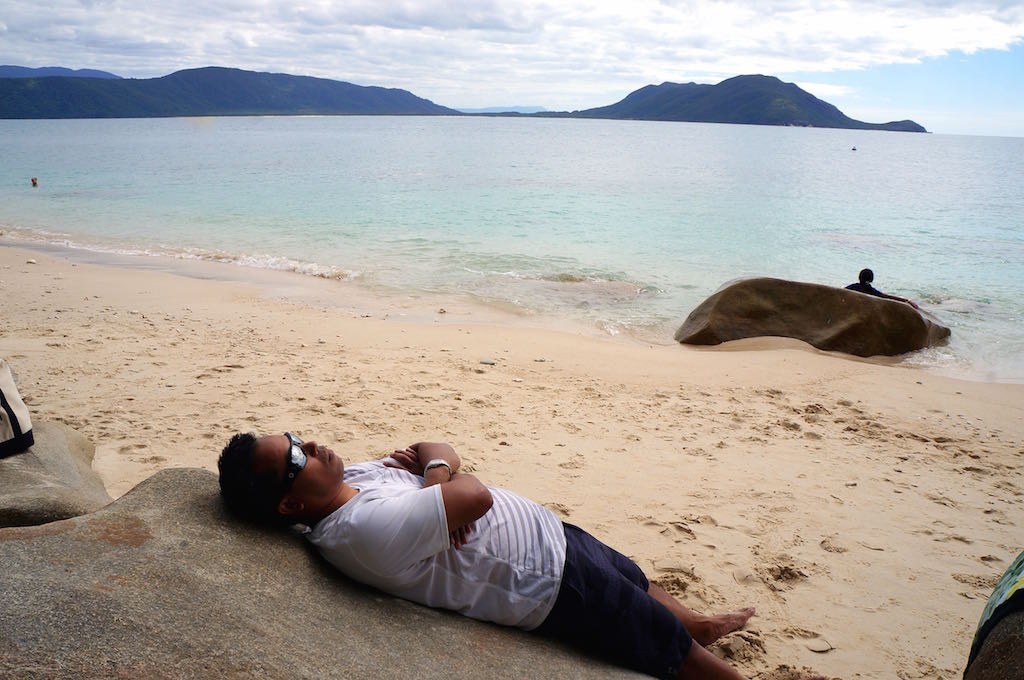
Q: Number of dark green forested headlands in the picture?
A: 2